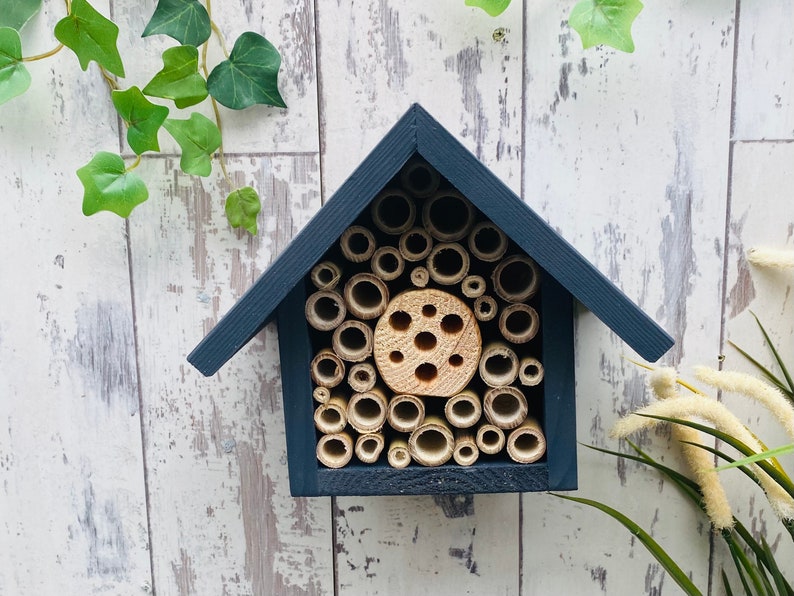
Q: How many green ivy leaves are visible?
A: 12